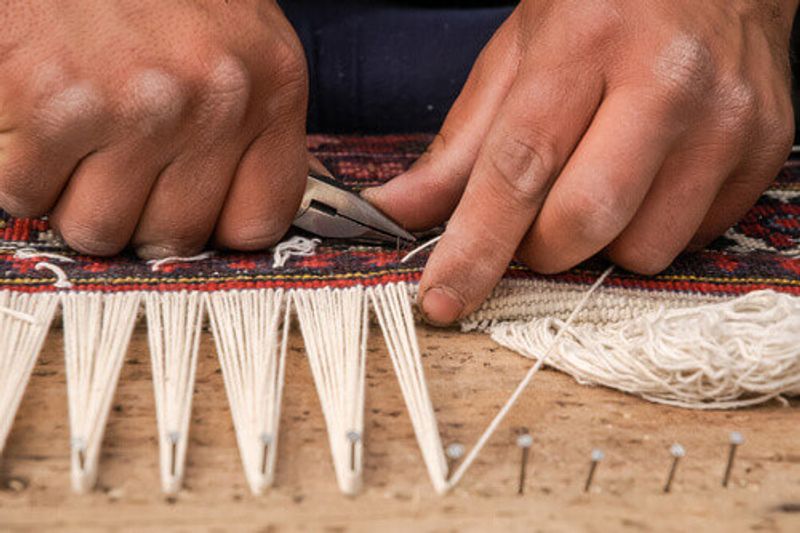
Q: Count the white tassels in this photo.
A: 6